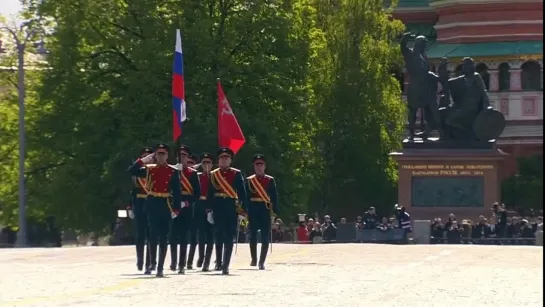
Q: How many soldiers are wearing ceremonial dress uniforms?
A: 7